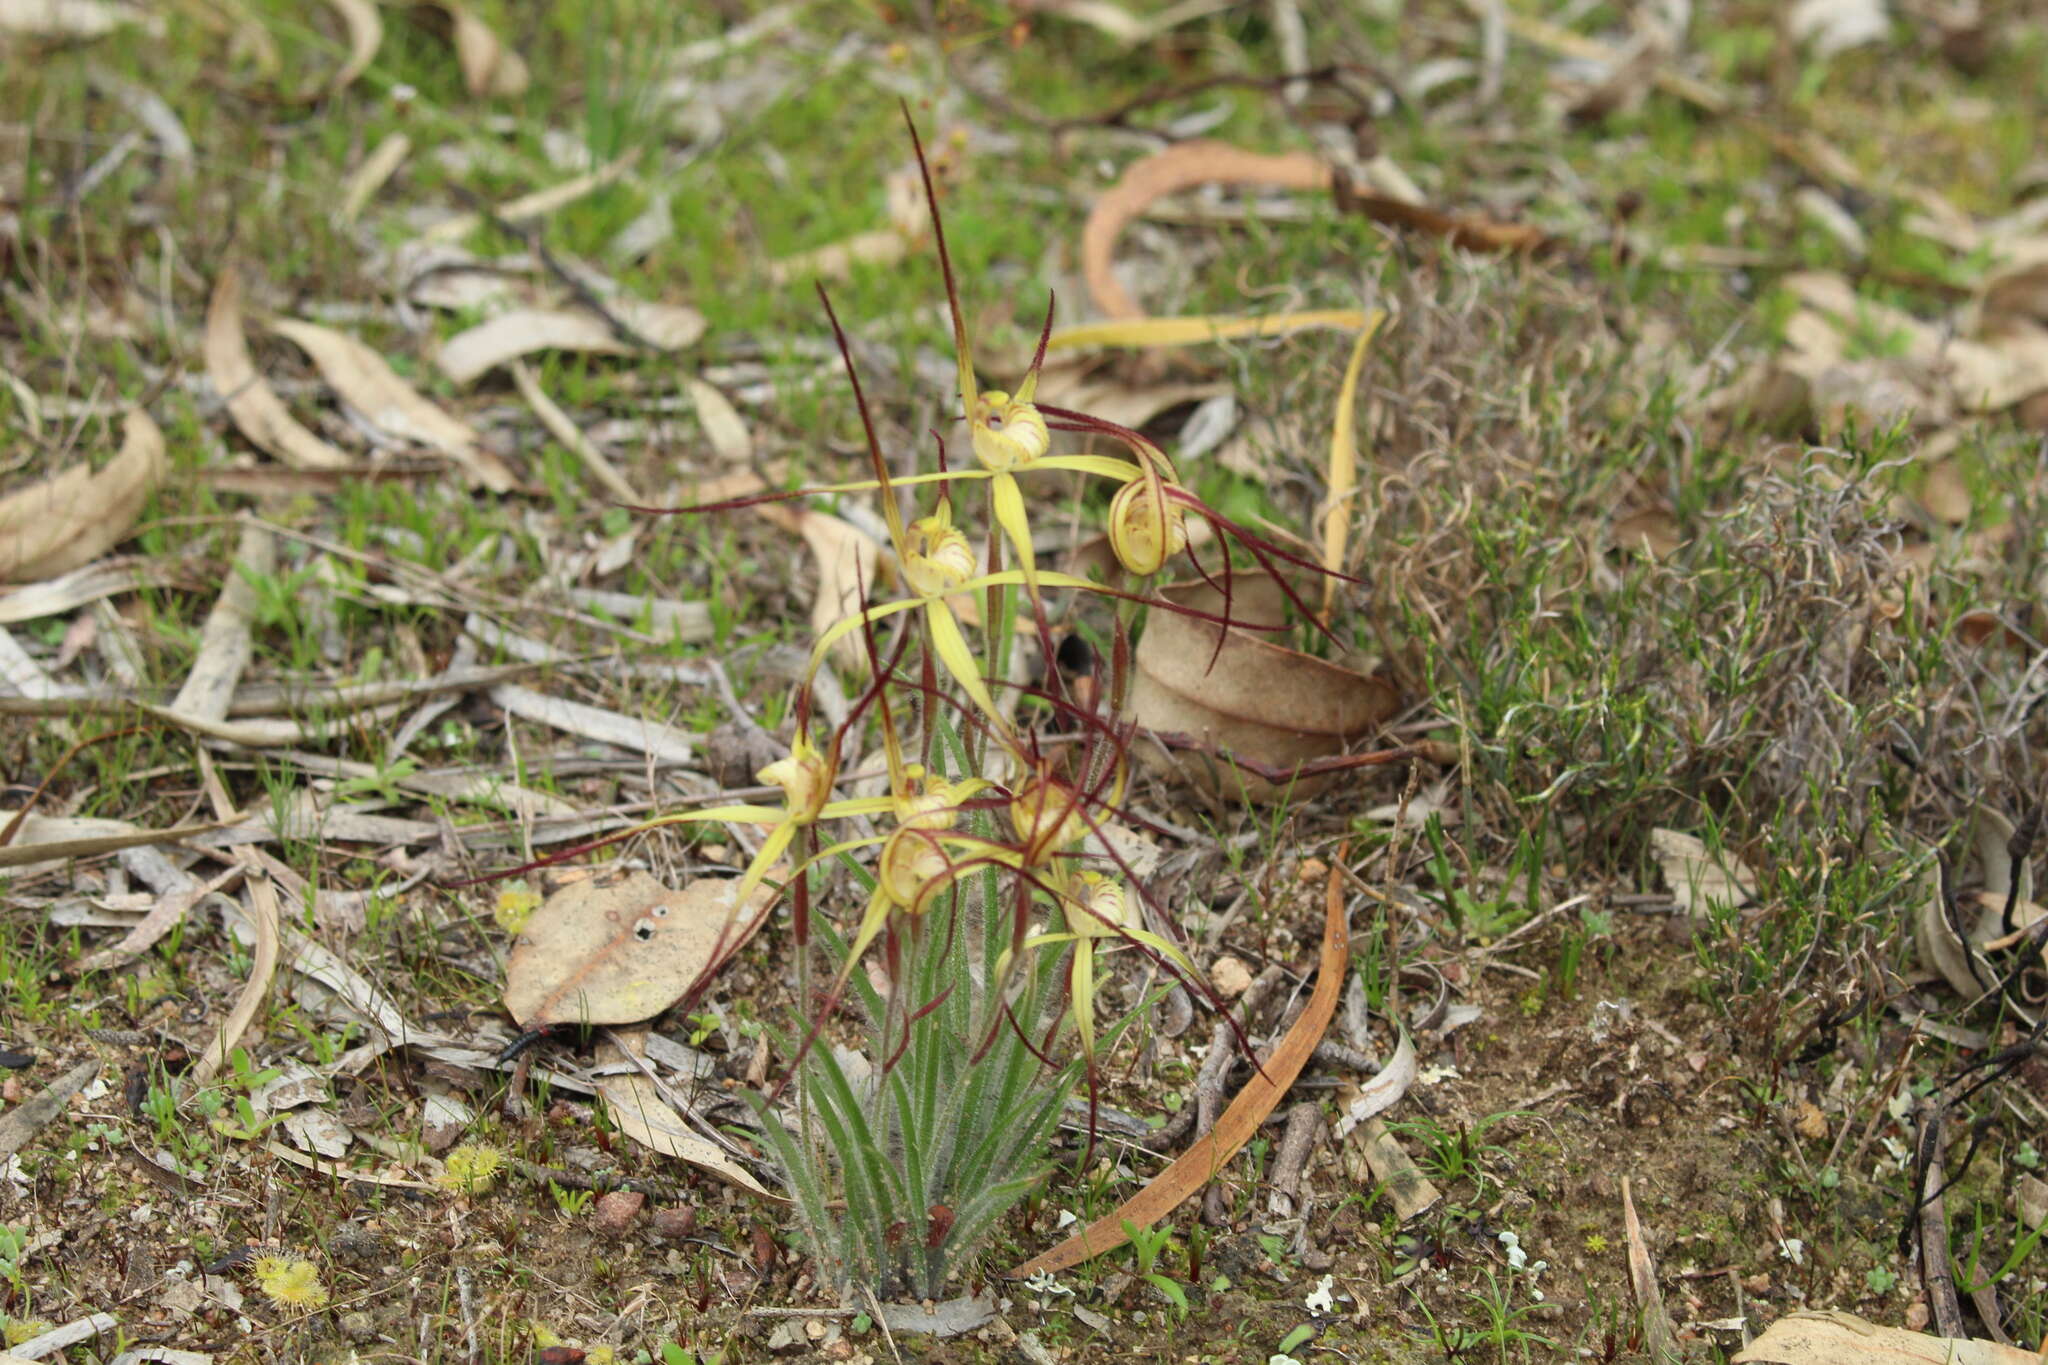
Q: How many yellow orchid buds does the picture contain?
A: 8